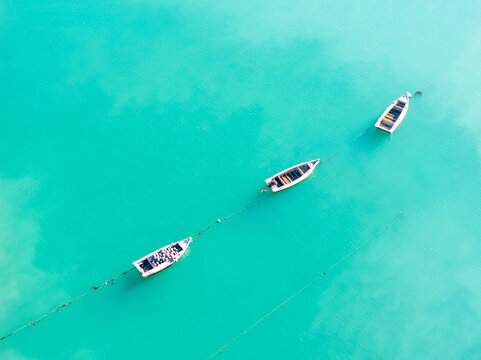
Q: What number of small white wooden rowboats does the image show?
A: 3